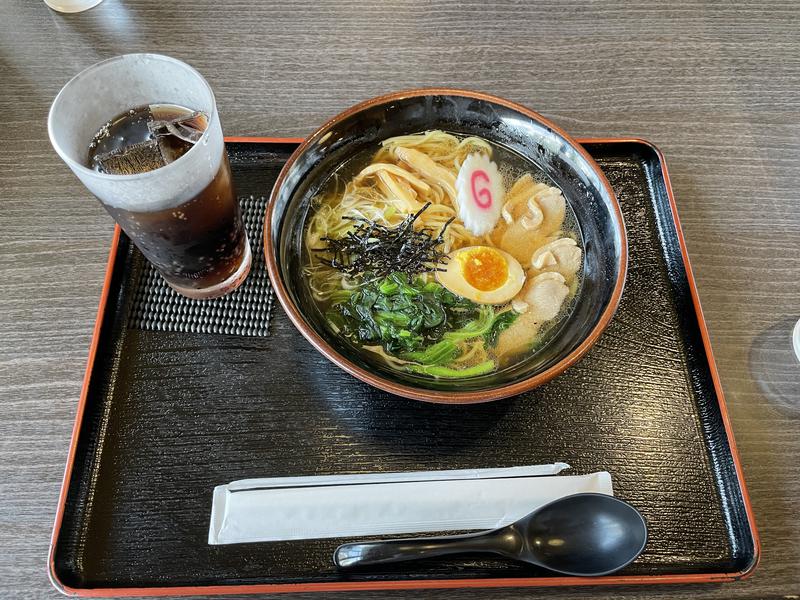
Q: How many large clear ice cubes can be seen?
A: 2